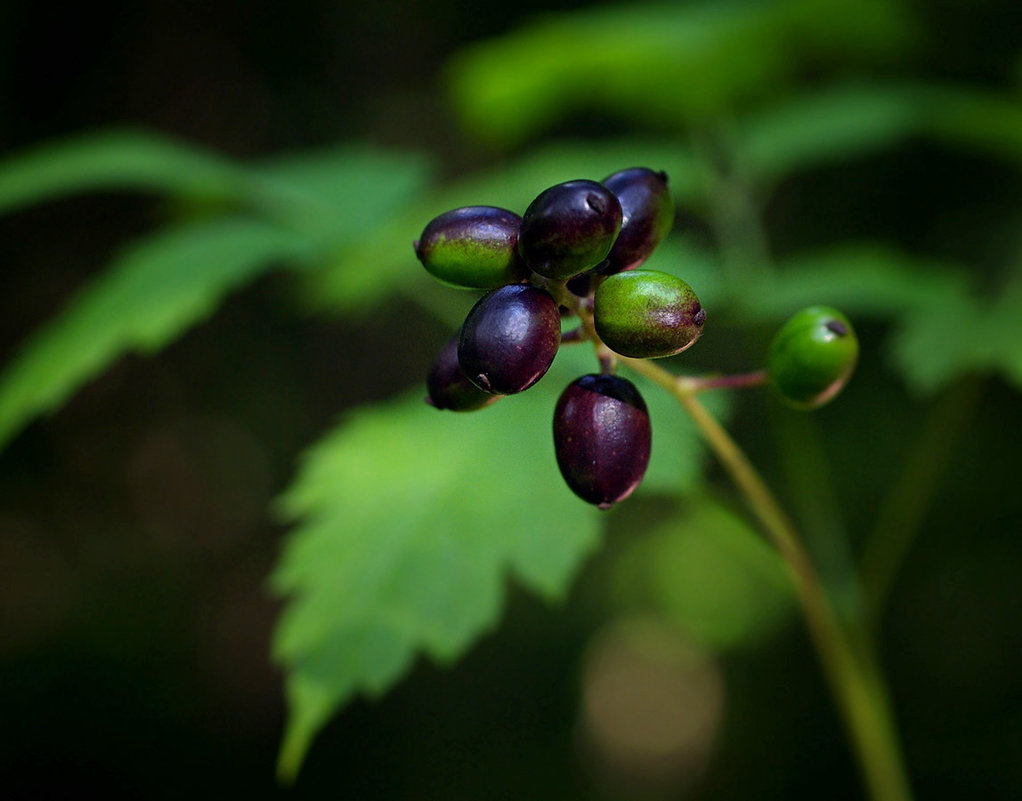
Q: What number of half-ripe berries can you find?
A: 2